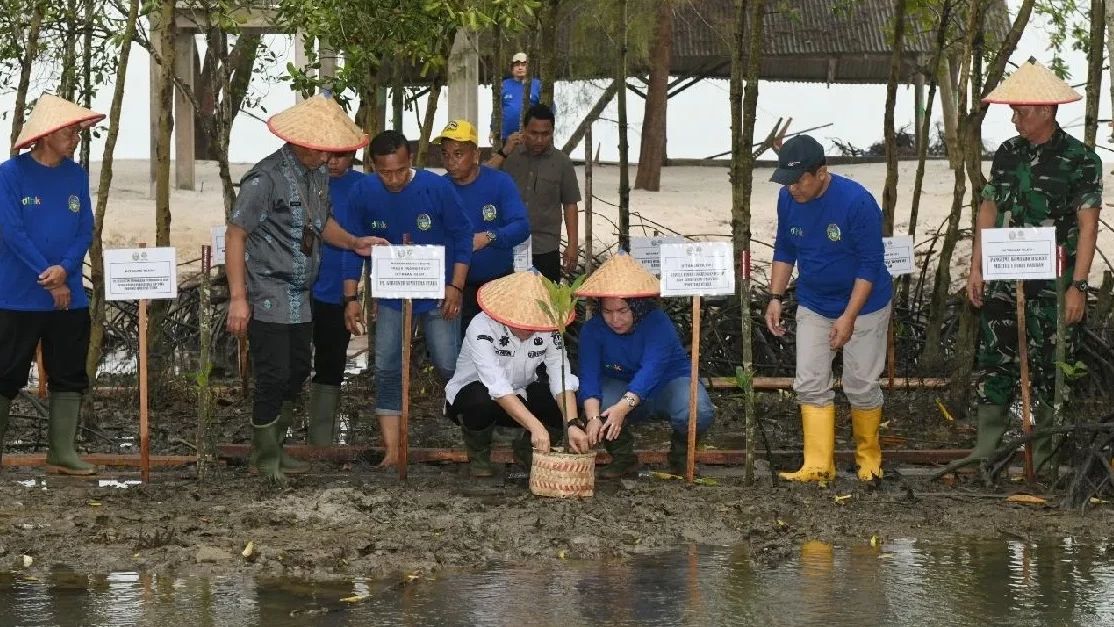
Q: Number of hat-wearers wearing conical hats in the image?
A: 5